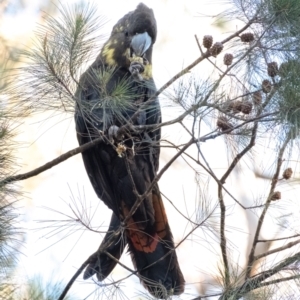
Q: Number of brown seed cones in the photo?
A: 12